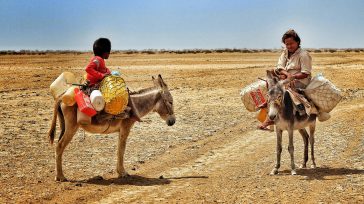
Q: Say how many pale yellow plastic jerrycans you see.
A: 2